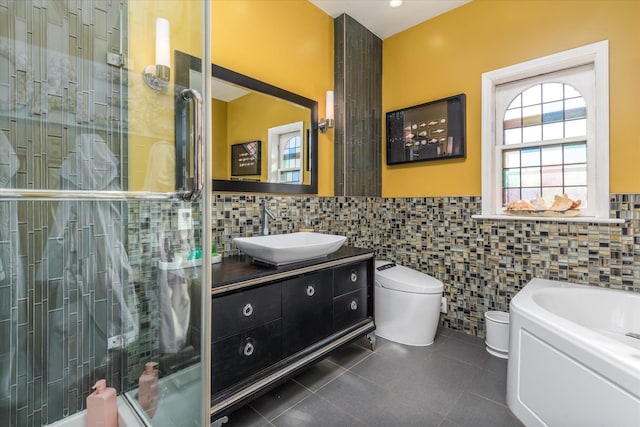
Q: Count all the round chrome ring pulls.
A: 5